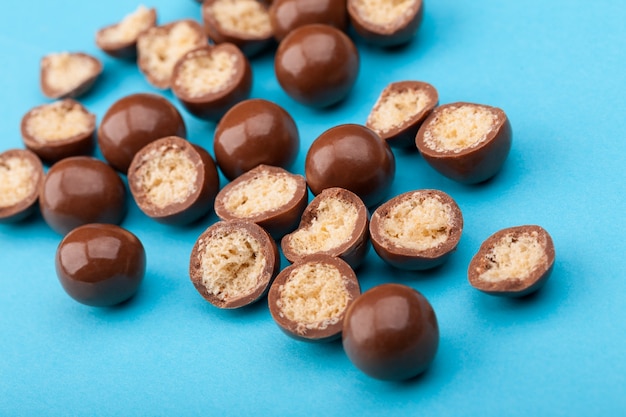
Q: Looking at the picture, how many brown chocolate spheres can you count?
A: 8